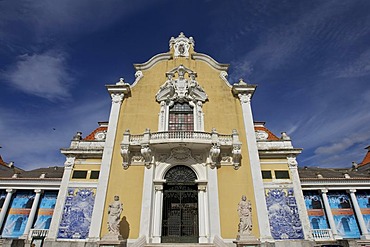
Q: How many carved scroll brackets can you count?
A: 4